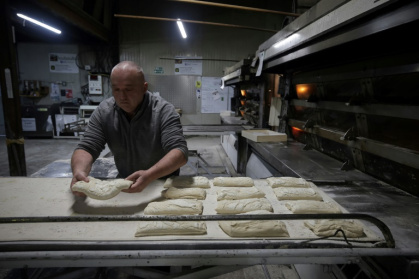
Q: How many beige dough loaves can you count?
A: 13